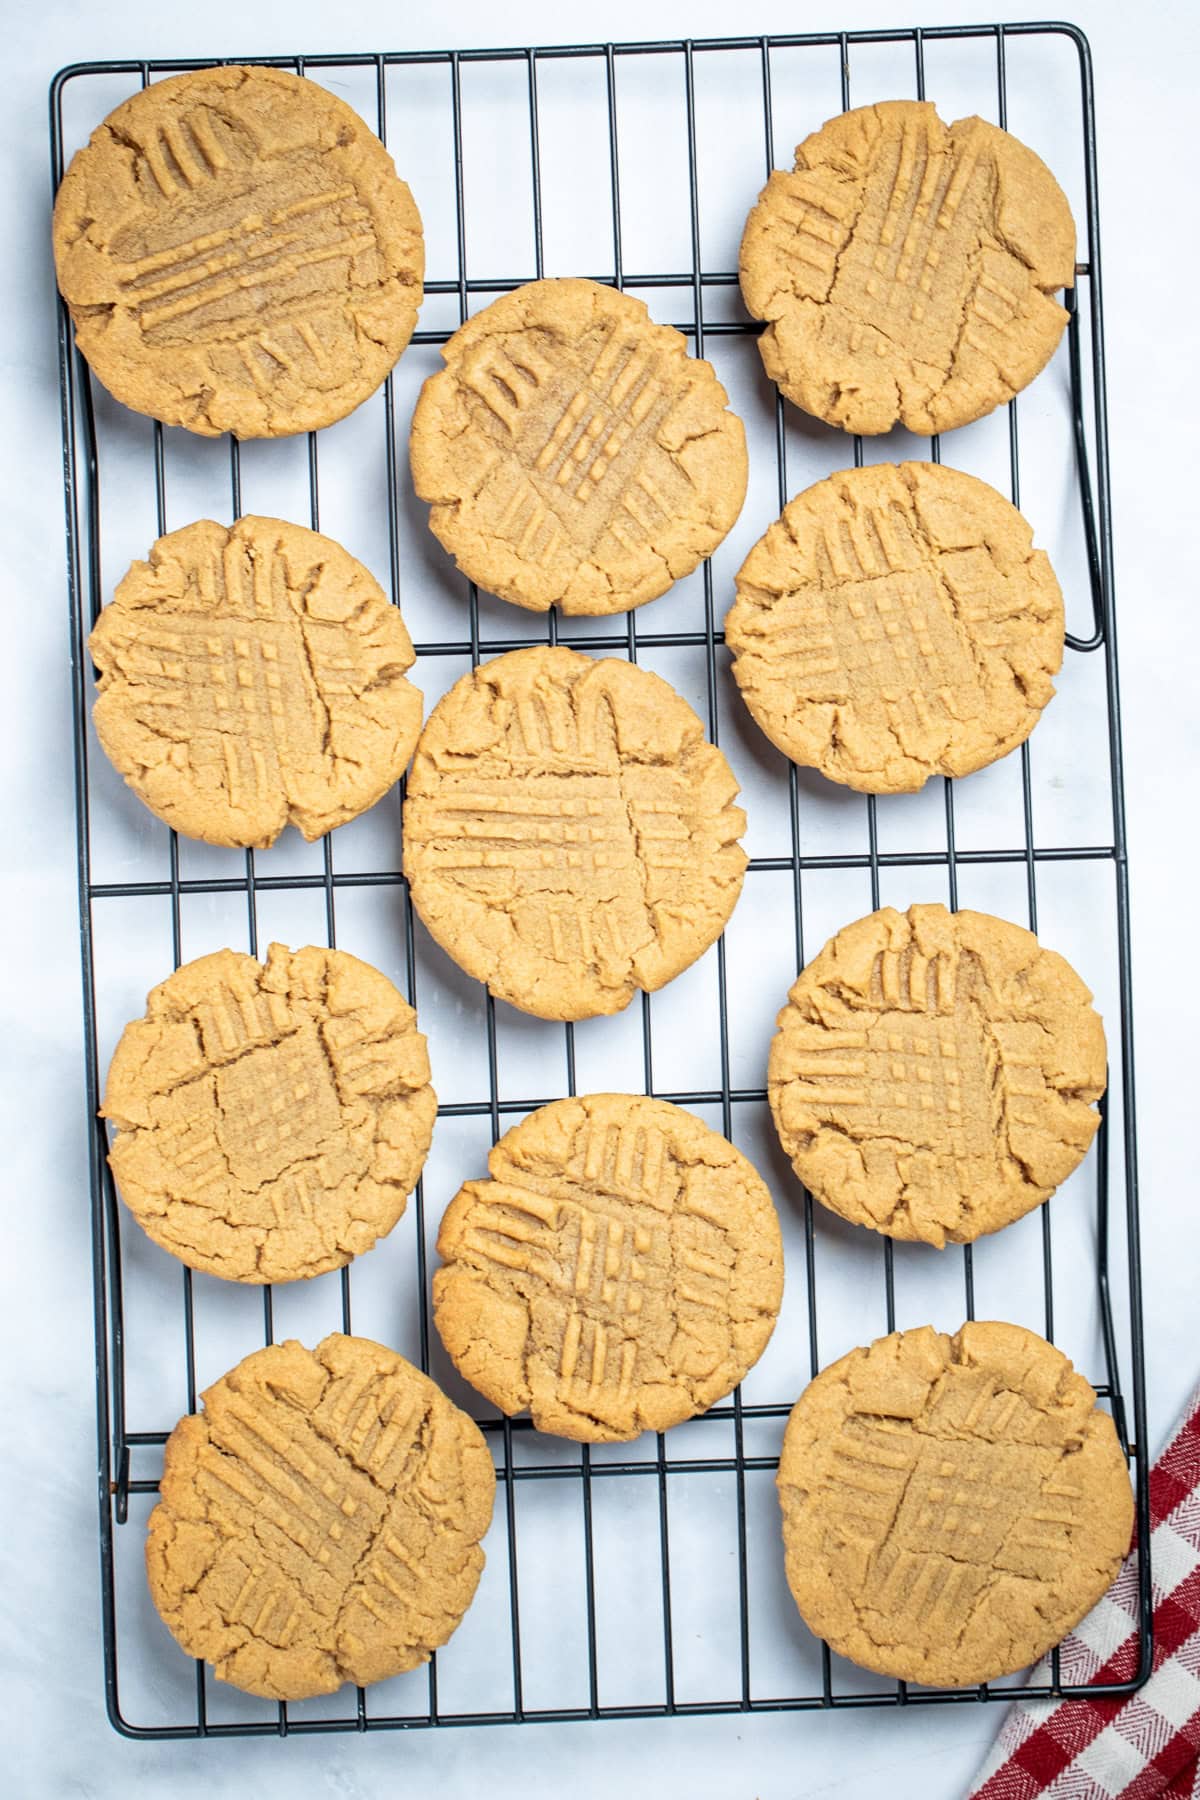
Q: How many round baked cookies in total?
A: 11